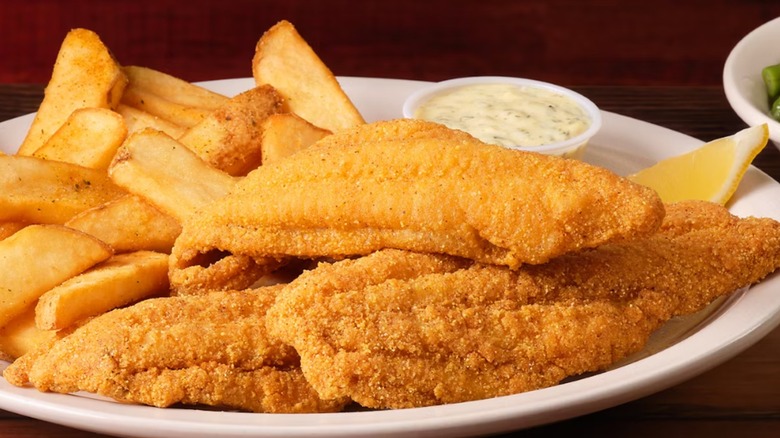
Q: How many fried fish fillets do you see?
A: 3